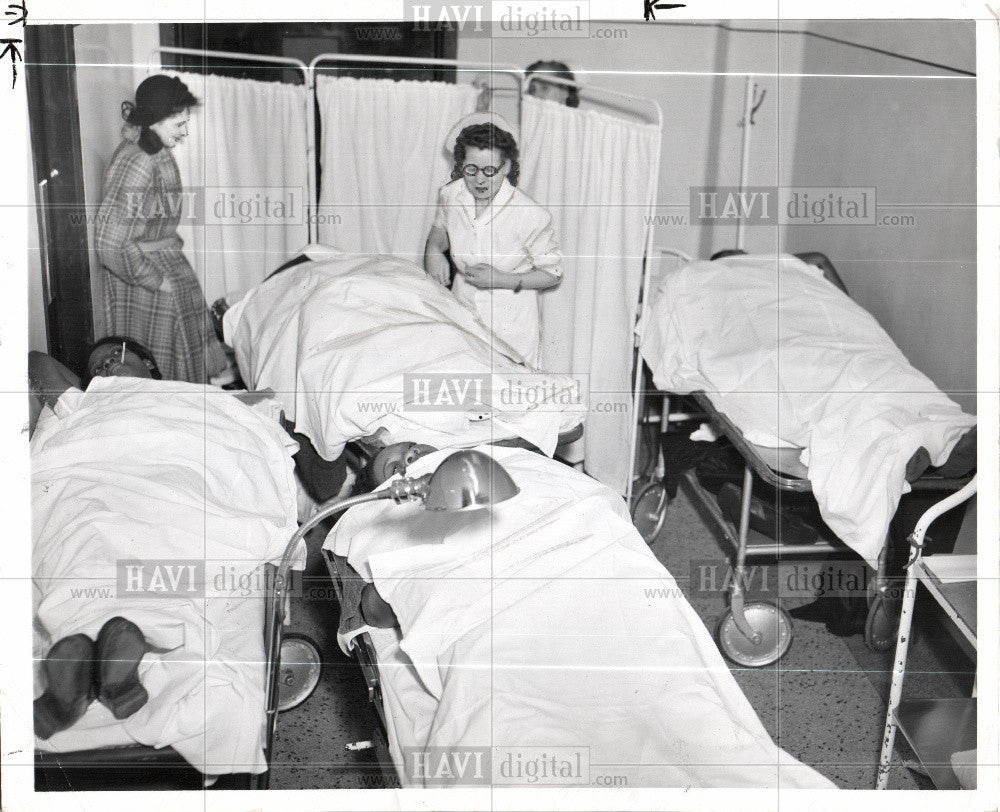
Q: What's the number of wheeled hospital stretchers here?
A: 4